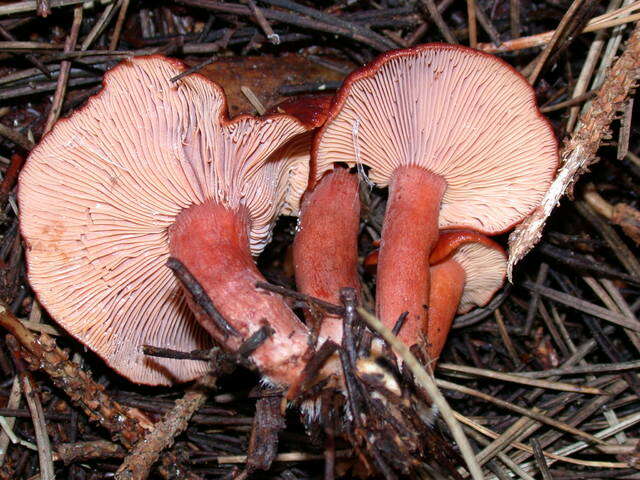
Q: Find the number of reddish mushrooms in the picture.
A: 4